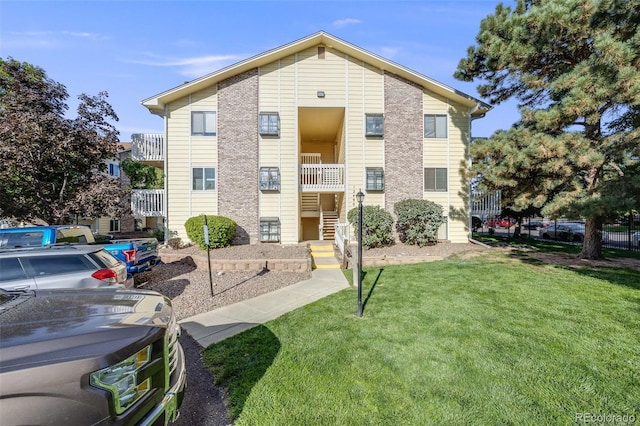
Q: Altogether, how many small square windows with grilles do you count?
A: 5